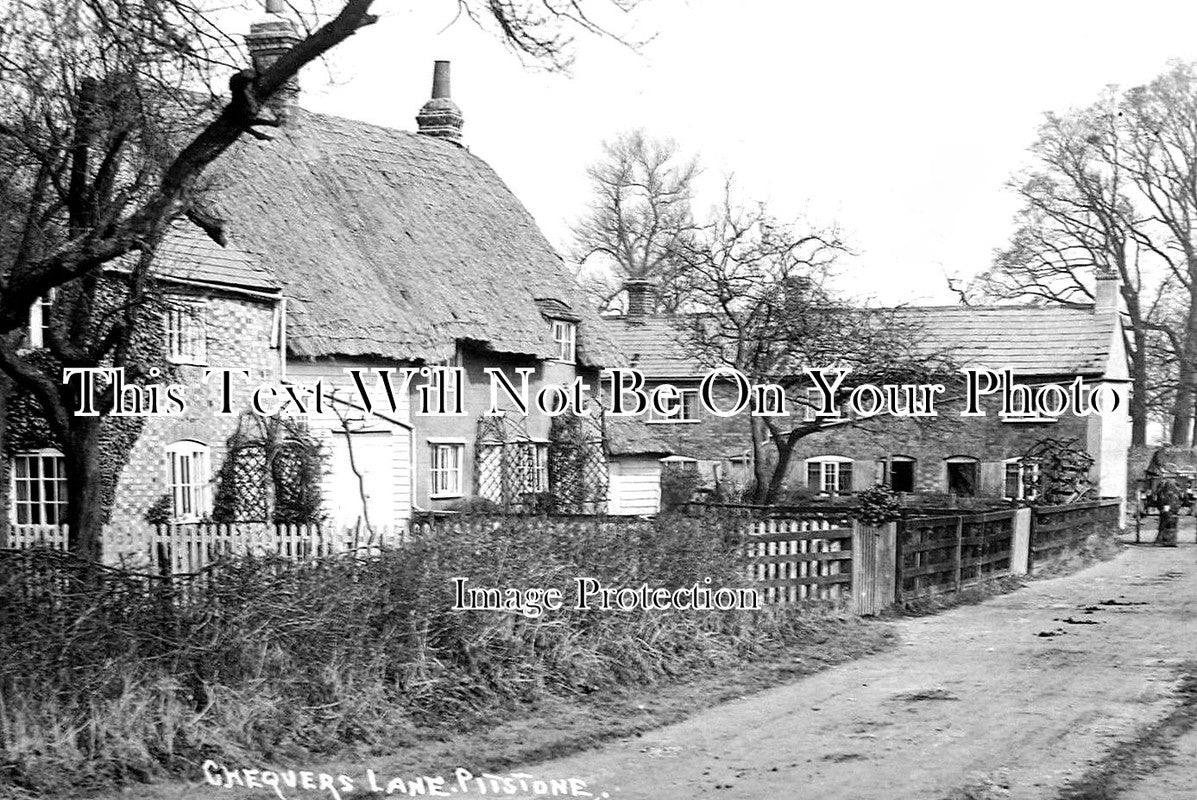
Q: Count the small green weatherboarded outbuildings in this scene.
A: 0